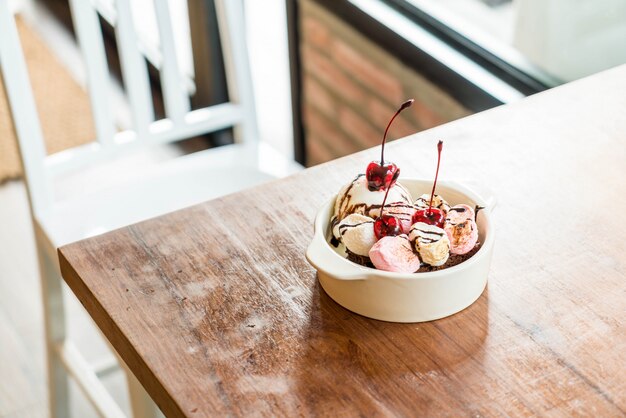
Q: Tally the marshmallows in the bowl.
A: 6